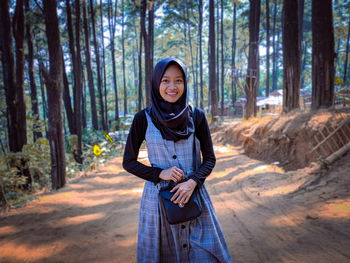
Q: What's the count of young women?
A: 1